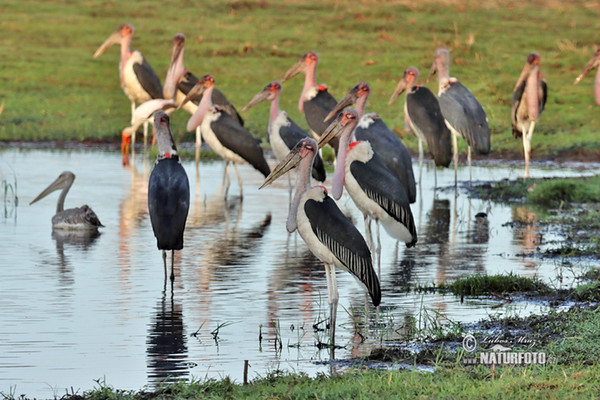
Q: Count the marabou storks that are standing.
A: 13